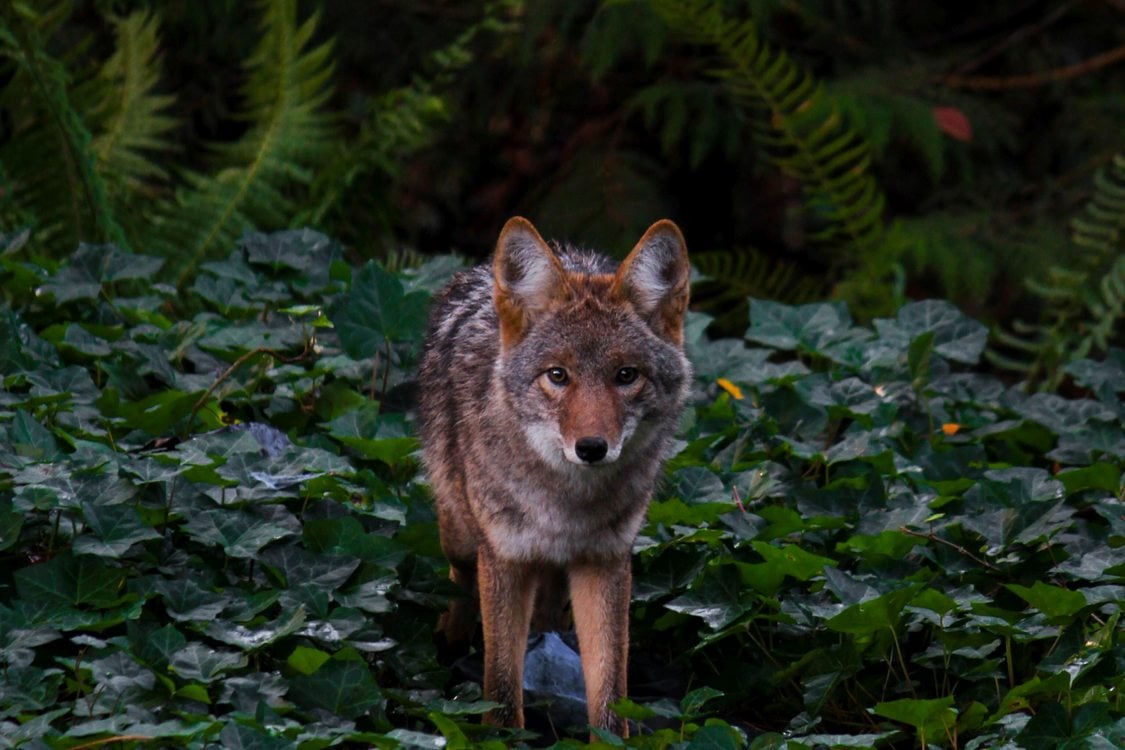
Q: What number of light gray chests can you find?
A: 1